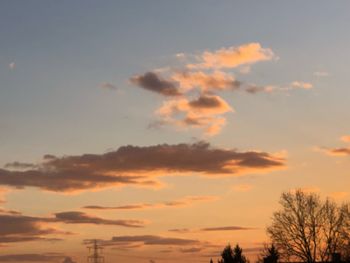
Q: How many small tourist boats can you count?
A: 0